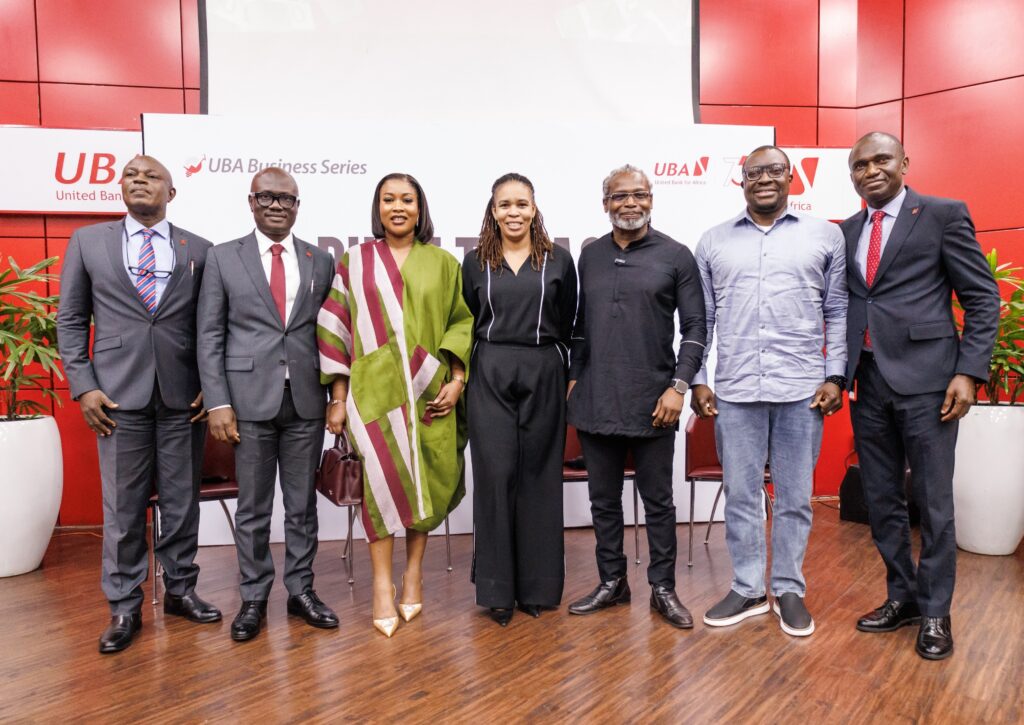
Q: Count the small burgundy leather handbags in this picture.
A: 1